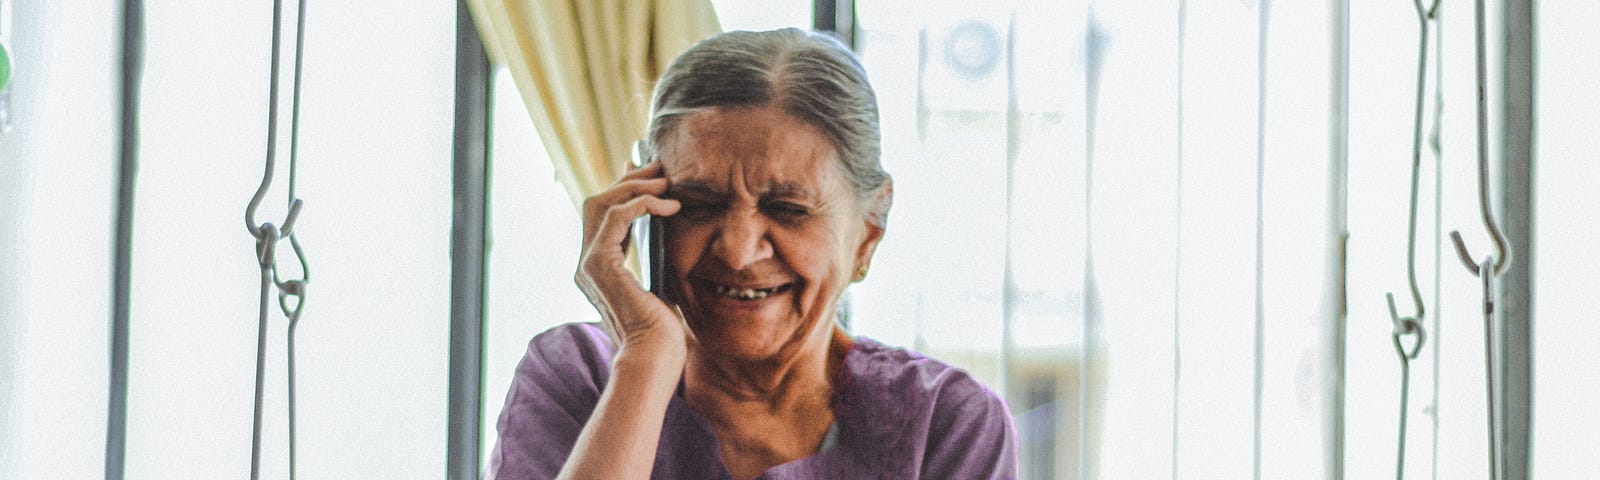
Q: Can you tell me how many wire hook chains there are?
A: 4